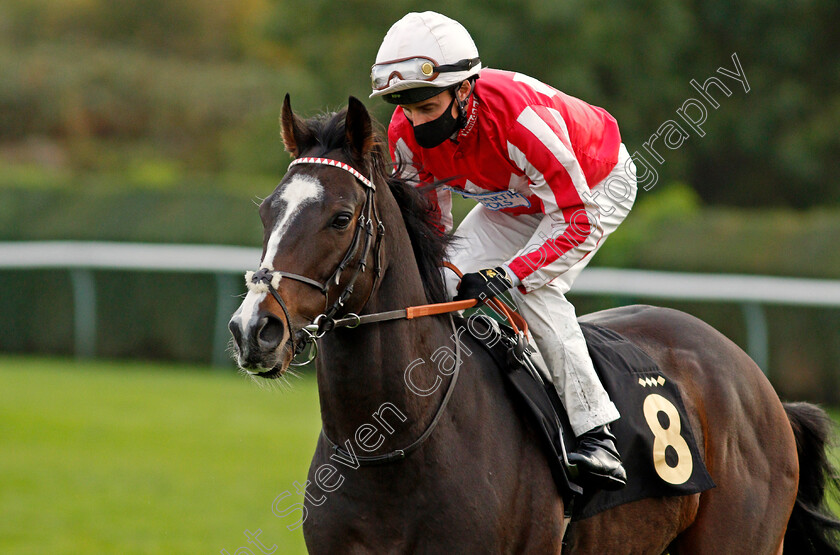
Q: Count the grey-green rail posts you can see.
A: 3